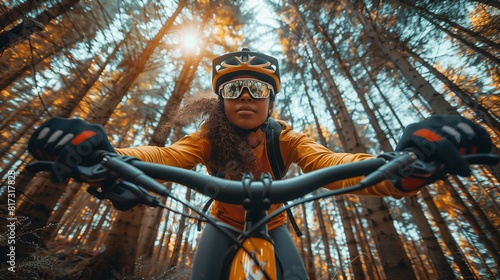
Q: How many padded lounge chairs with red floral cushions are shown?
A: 0